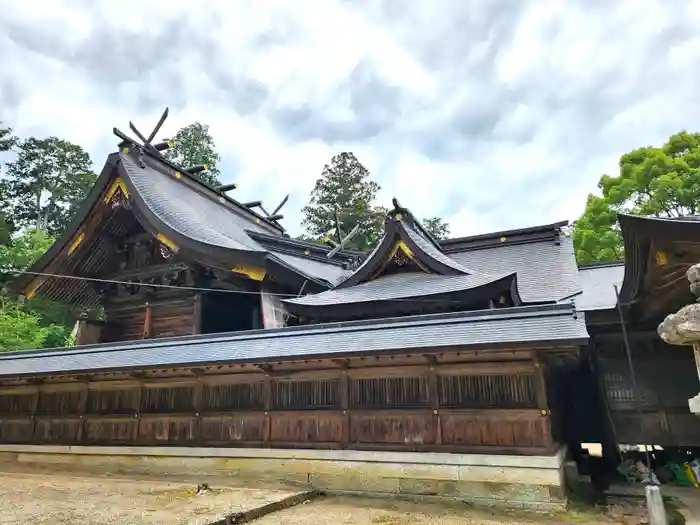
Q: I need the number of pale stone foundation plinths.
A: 1